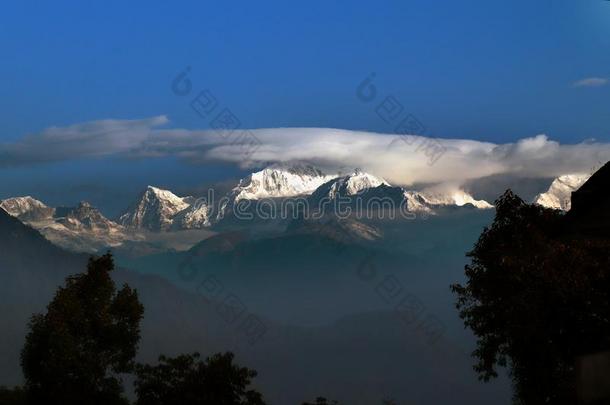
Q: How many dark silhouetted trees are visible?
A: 3